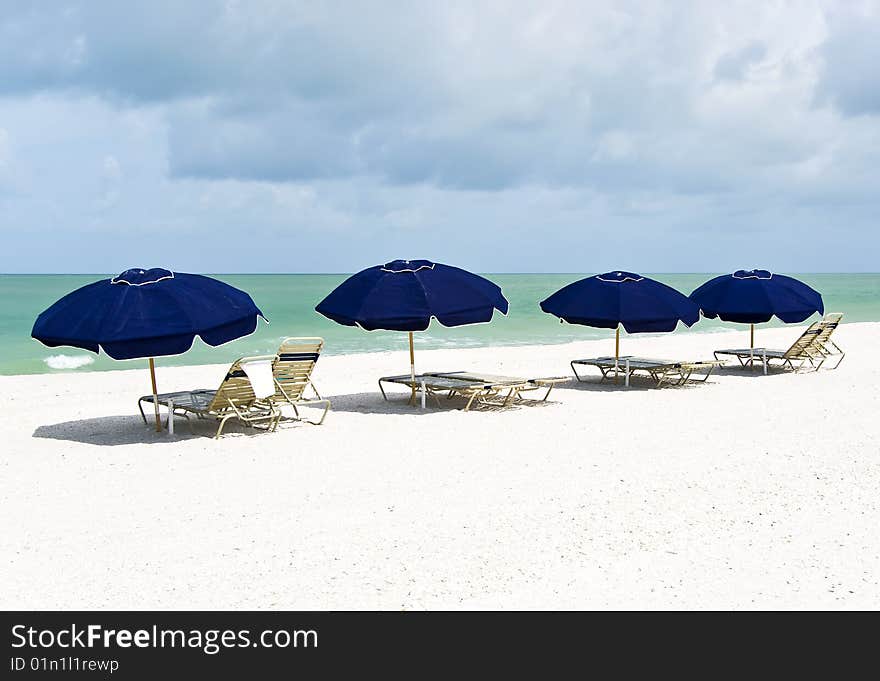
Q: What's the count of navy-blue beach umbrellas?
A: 4